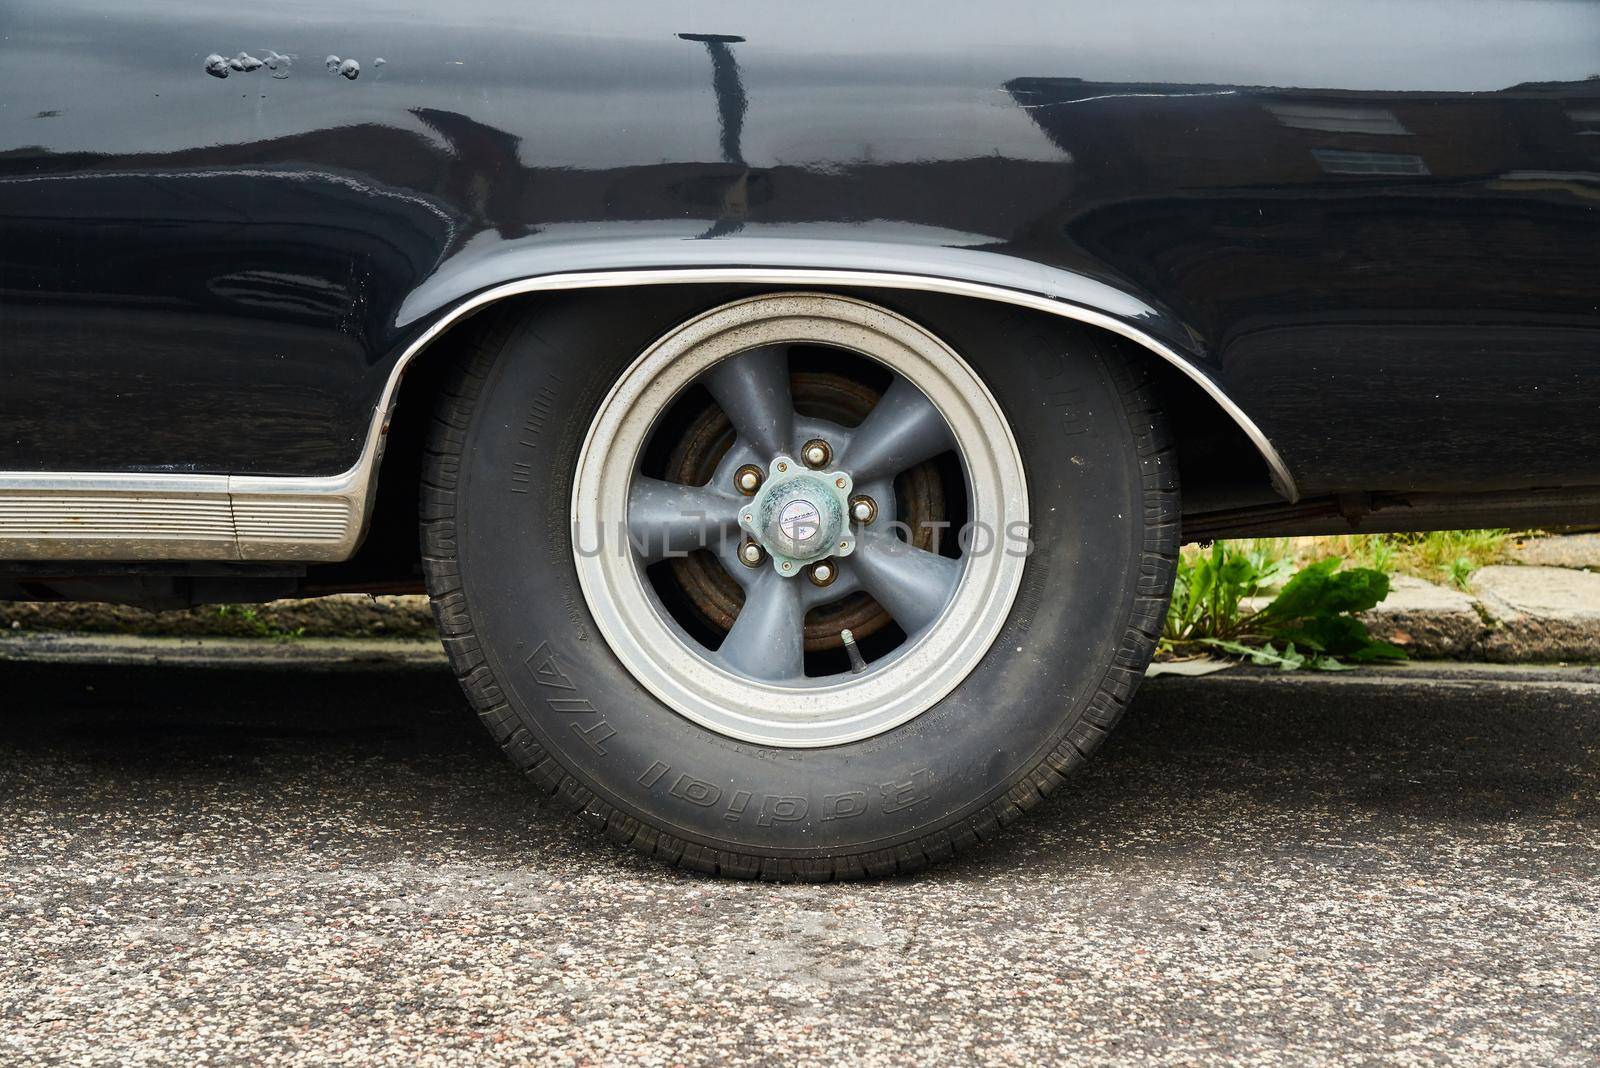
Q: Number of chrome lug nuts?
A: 5